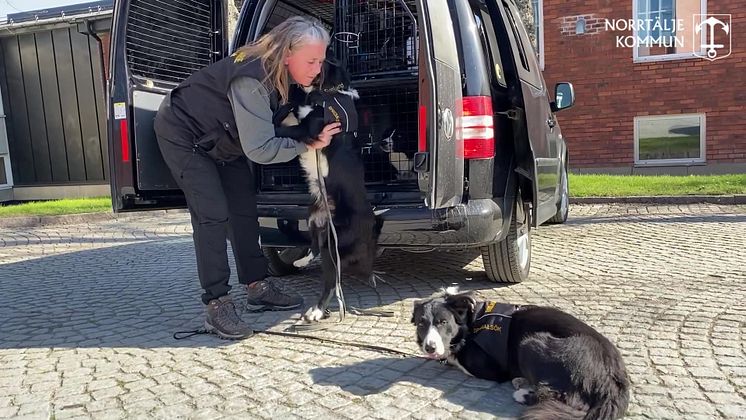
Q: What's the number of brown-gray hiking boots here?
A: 2